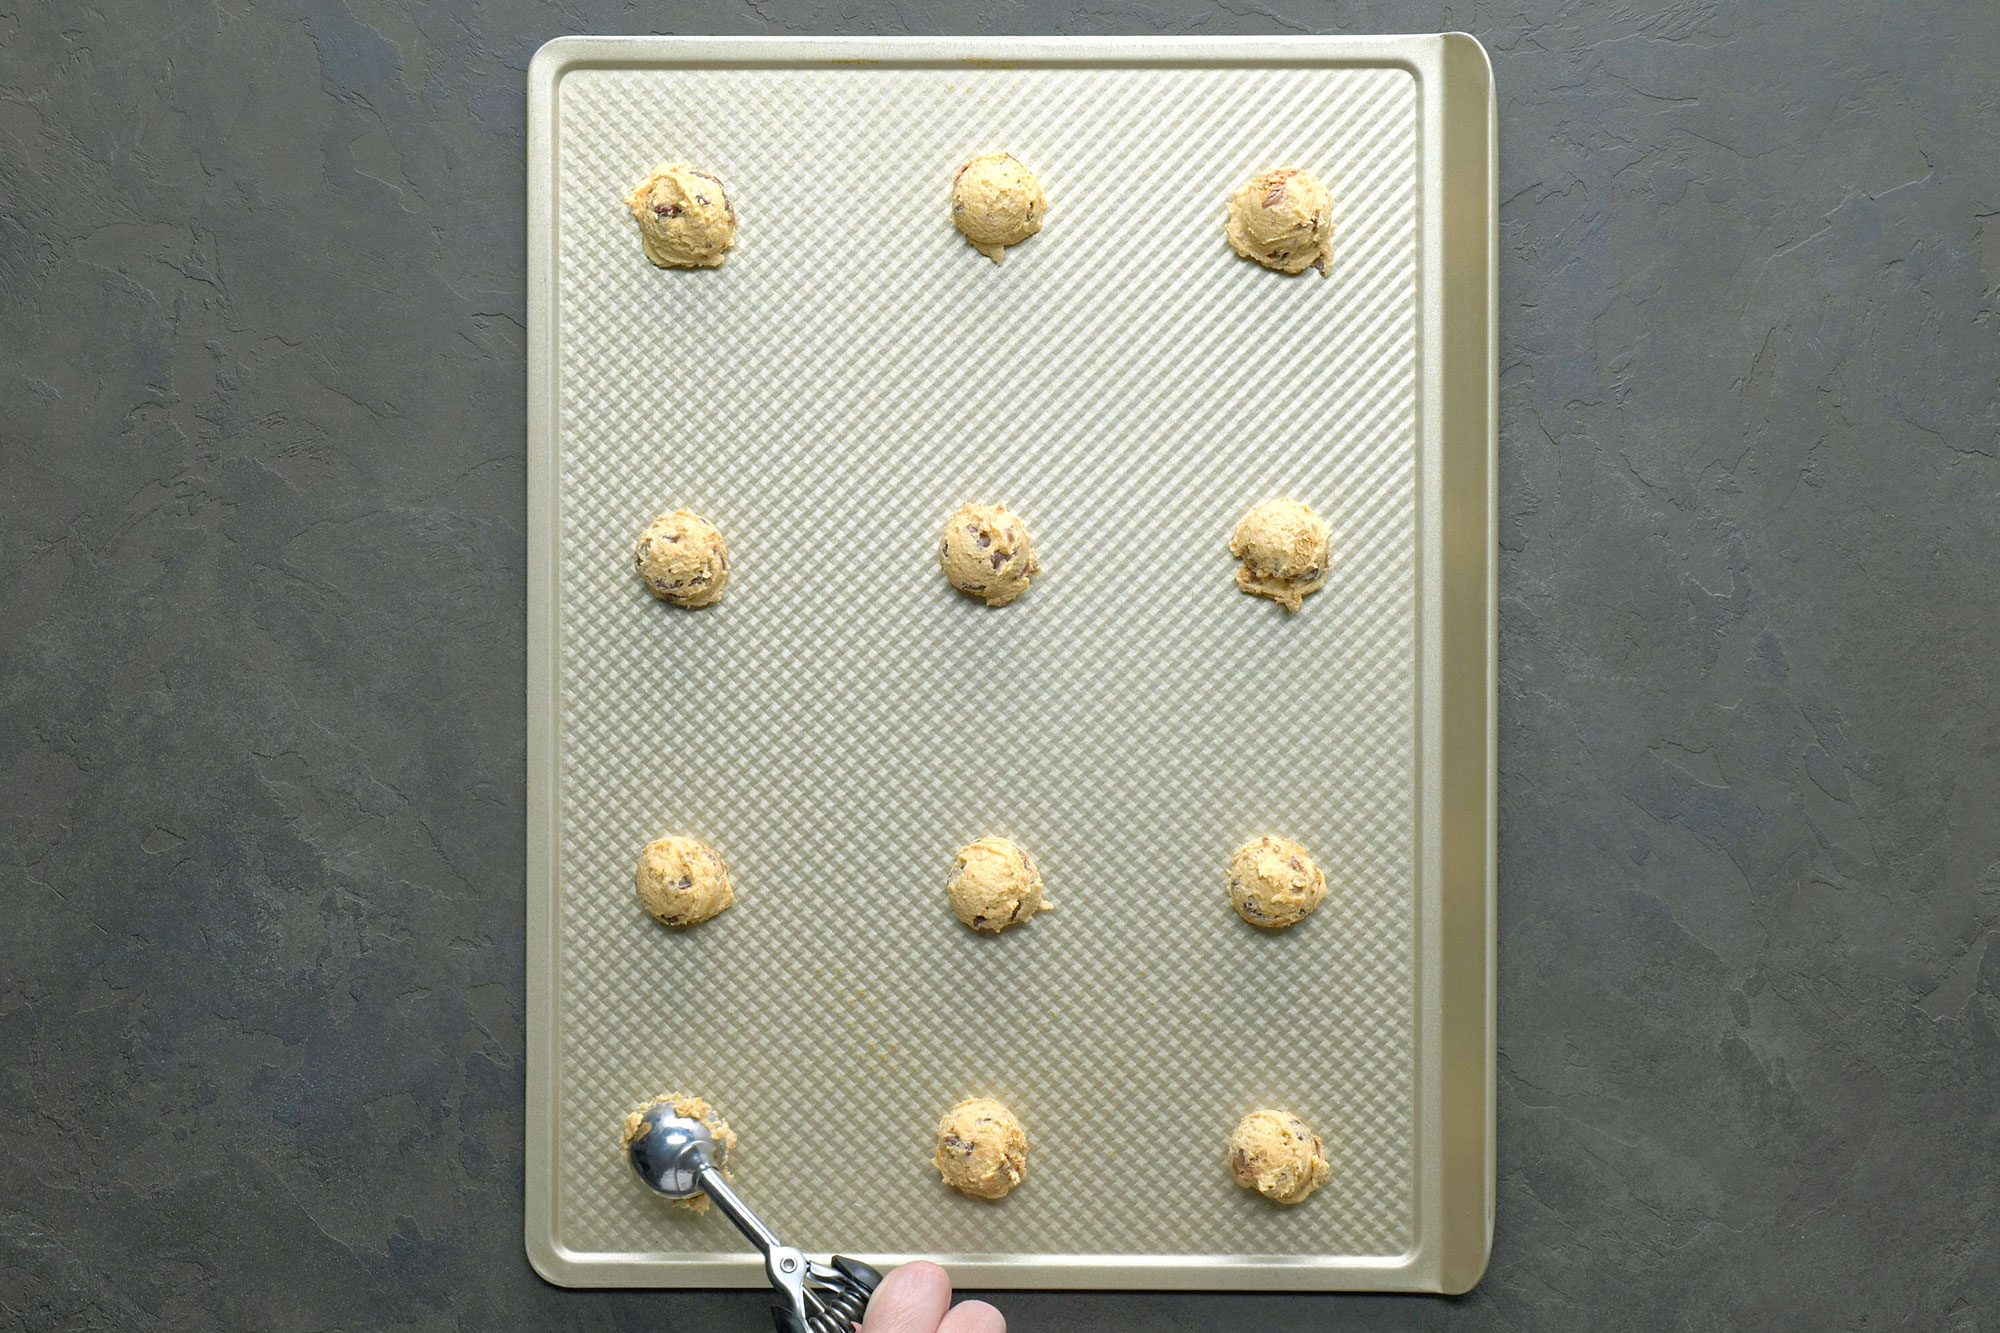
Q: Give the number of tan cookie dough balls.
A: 12